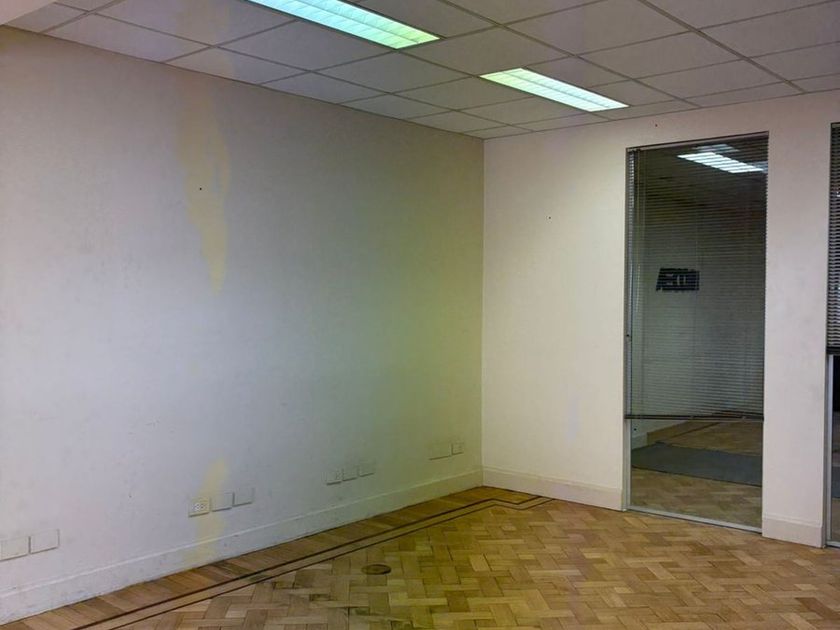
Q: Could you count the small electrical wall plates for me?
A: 10